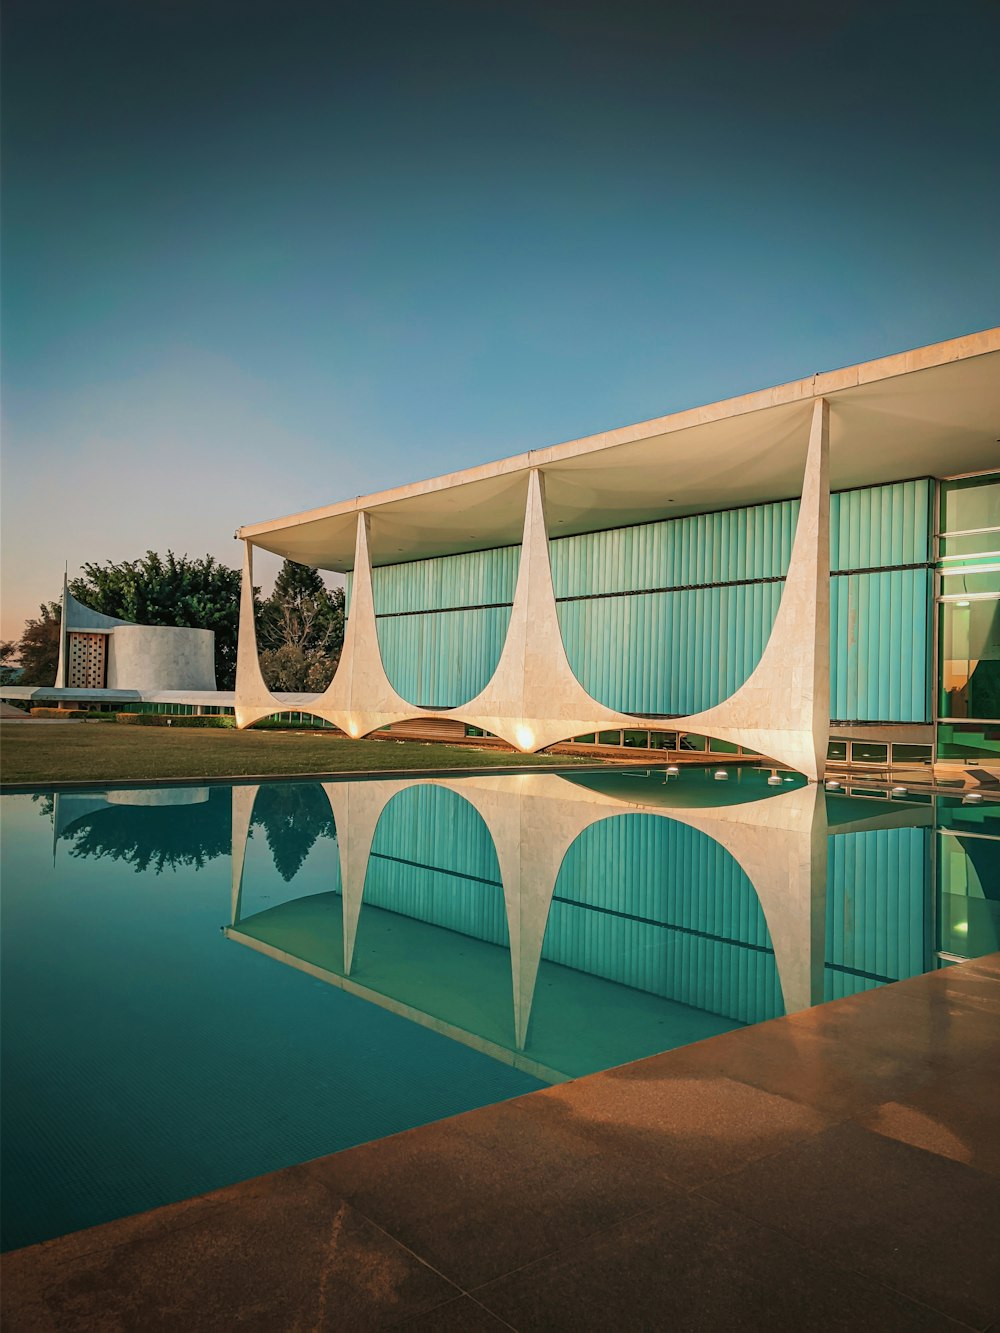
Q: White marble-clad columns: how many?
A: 4